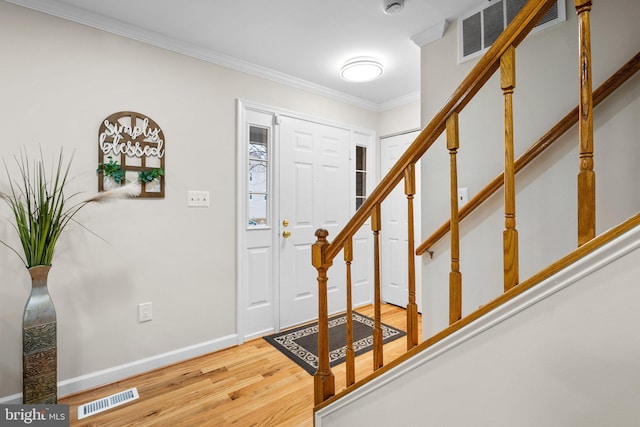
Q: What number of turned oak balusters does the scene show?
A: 6